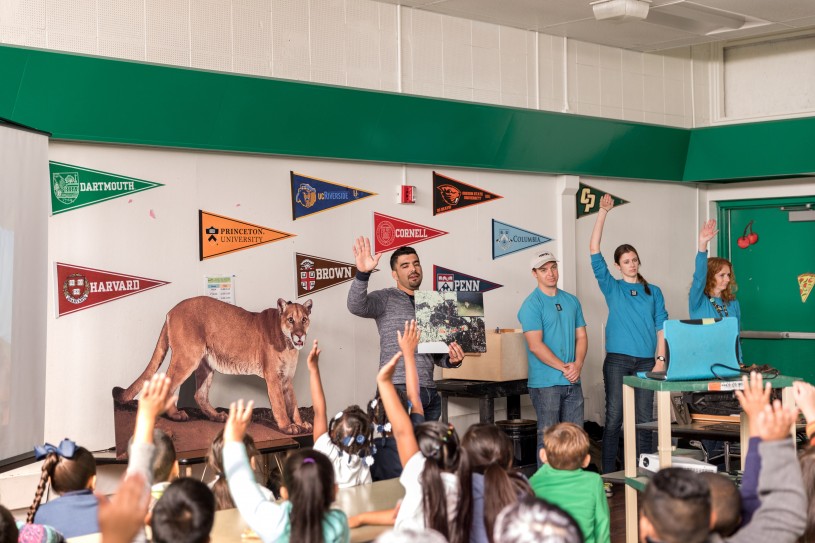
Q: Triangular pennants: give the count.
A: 10